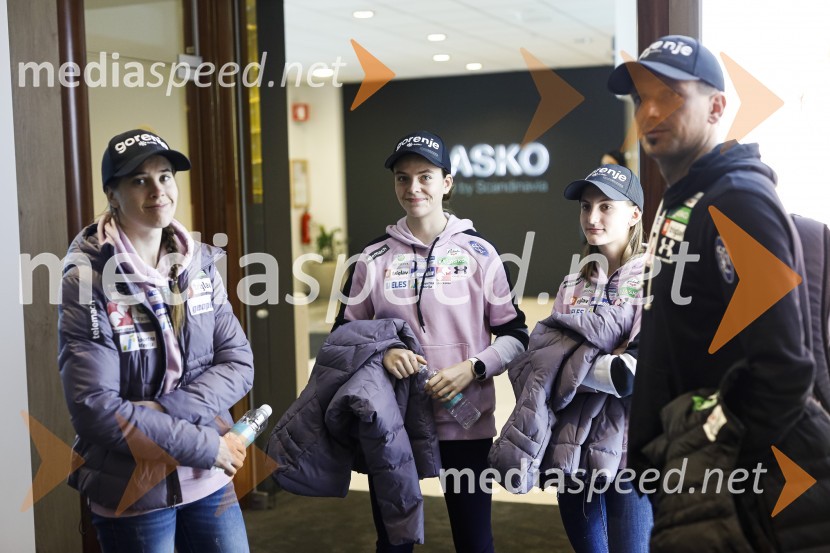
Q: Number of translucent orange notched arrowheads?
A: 9